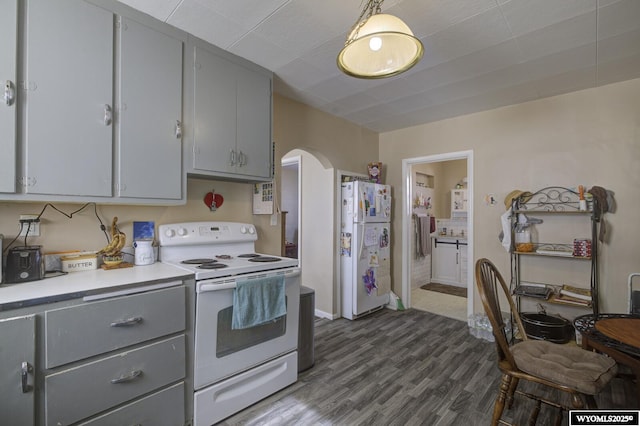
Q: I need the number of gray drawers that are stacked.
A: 3